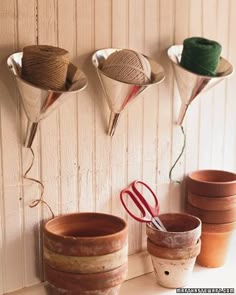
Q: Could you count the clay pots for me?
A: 9